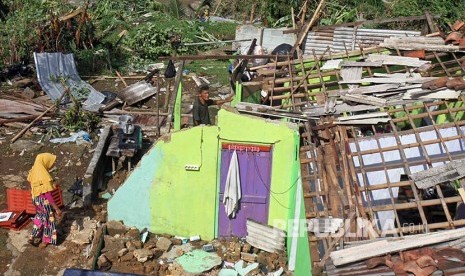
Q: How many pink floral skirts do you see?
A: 1